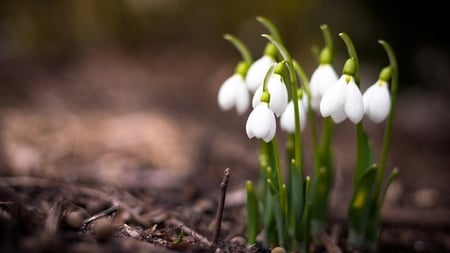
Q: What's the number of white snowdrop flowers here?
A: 8